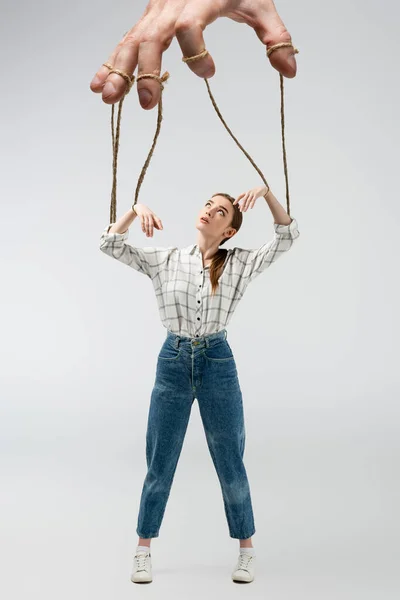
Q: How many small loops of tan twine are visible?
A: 5